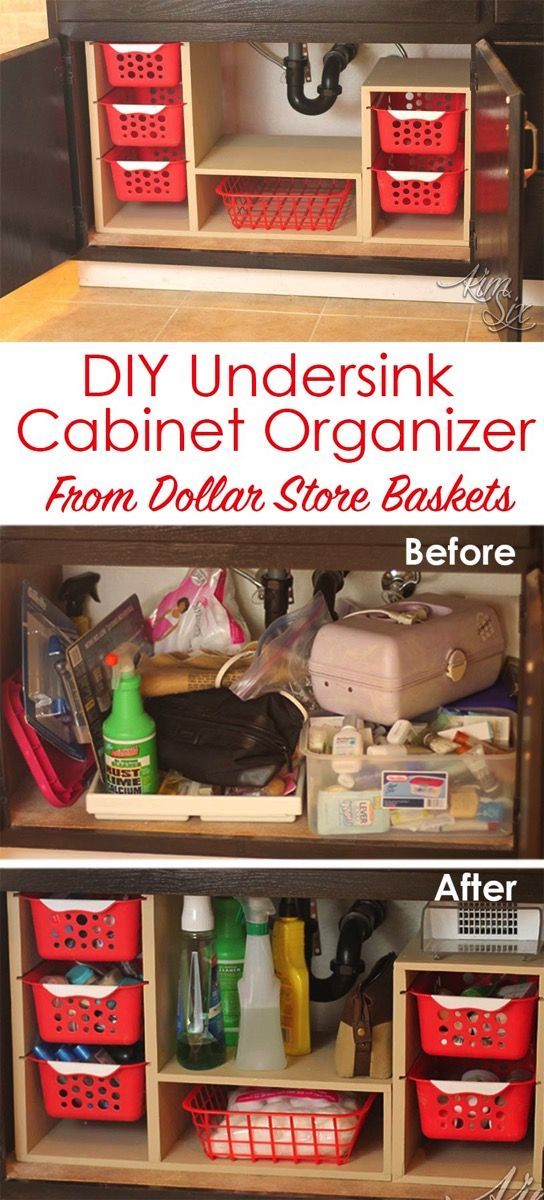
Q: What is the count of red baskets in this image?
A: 12